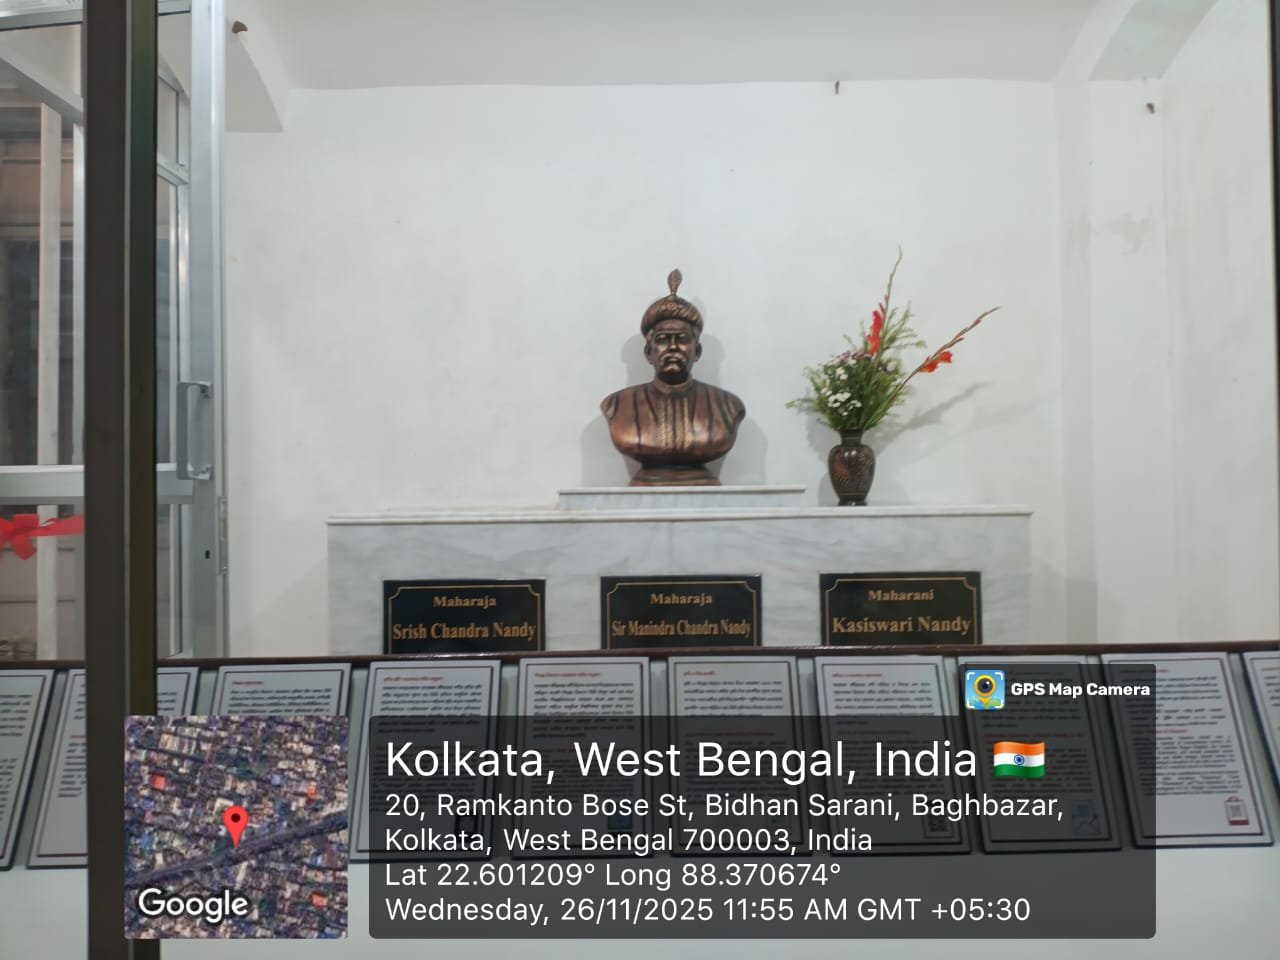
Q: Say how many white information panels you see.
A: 10